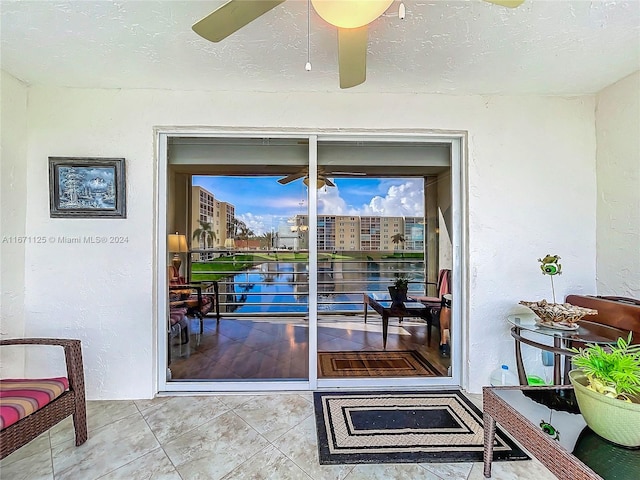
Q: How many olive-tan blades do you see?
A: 3